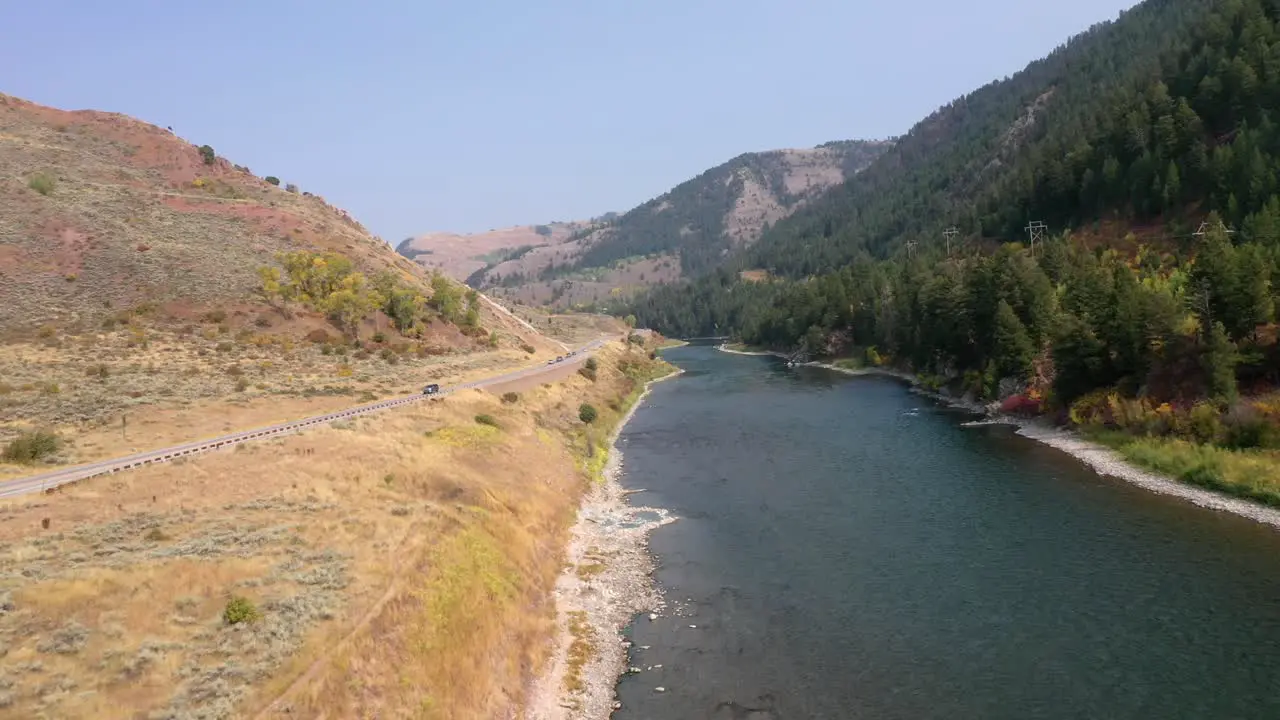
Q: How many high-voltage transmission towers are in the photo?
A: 4